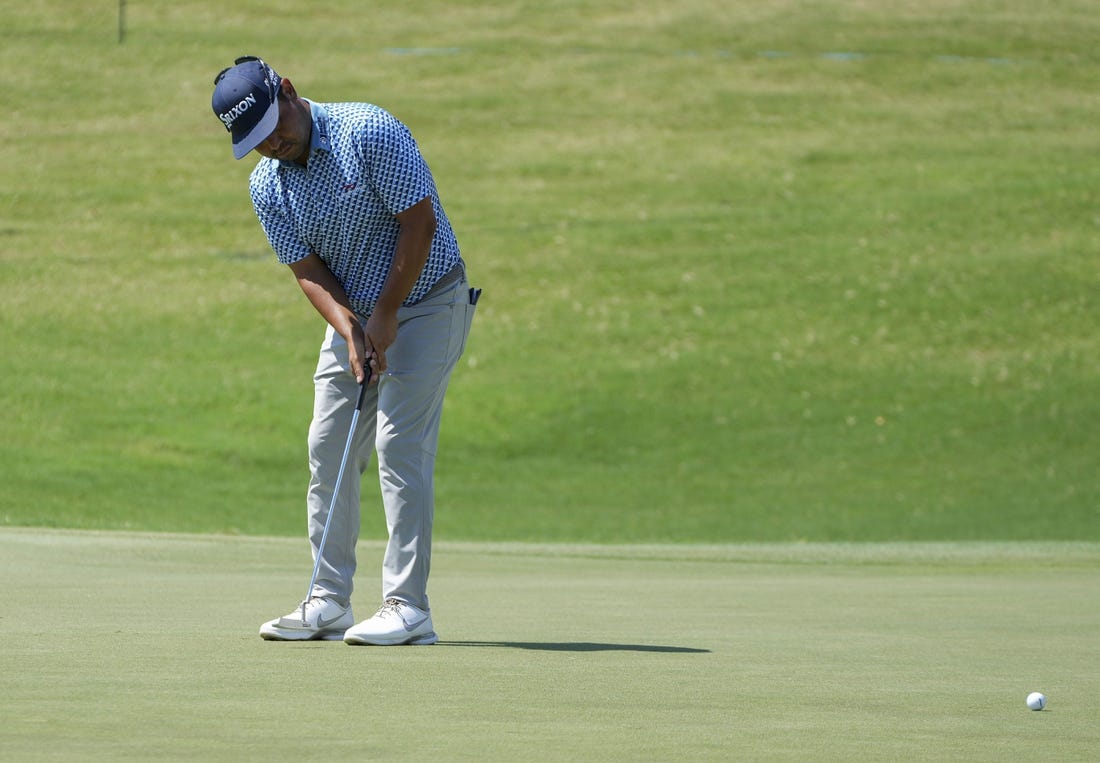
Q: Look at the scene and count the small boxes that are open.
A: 0